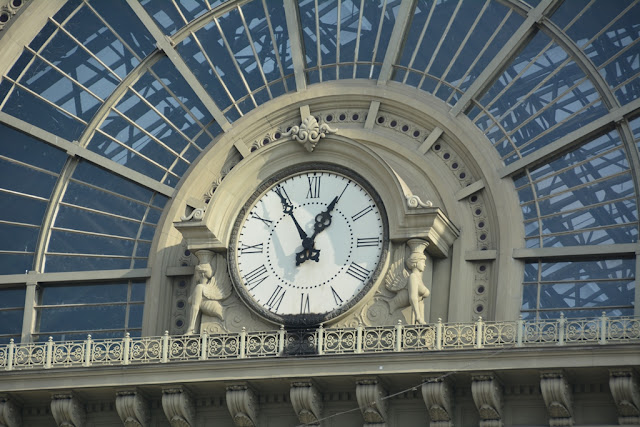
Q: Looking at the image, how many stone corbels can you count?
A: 11